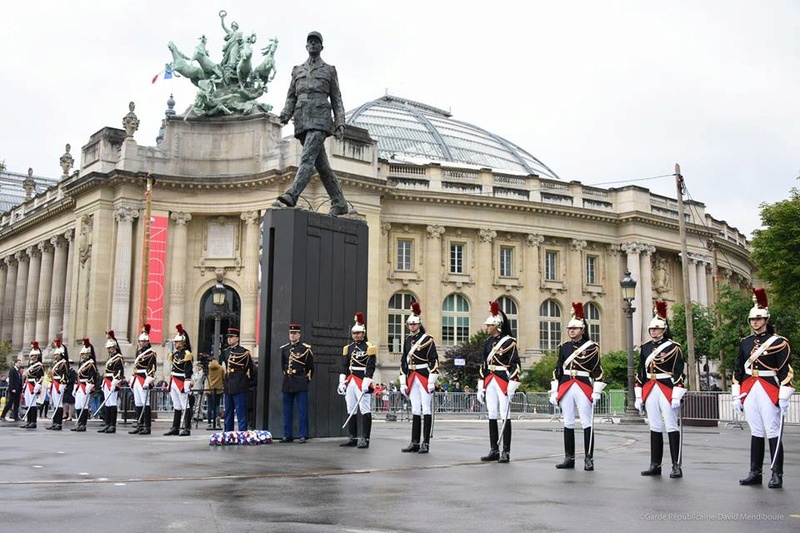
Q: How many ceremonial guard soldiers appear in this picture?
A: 14